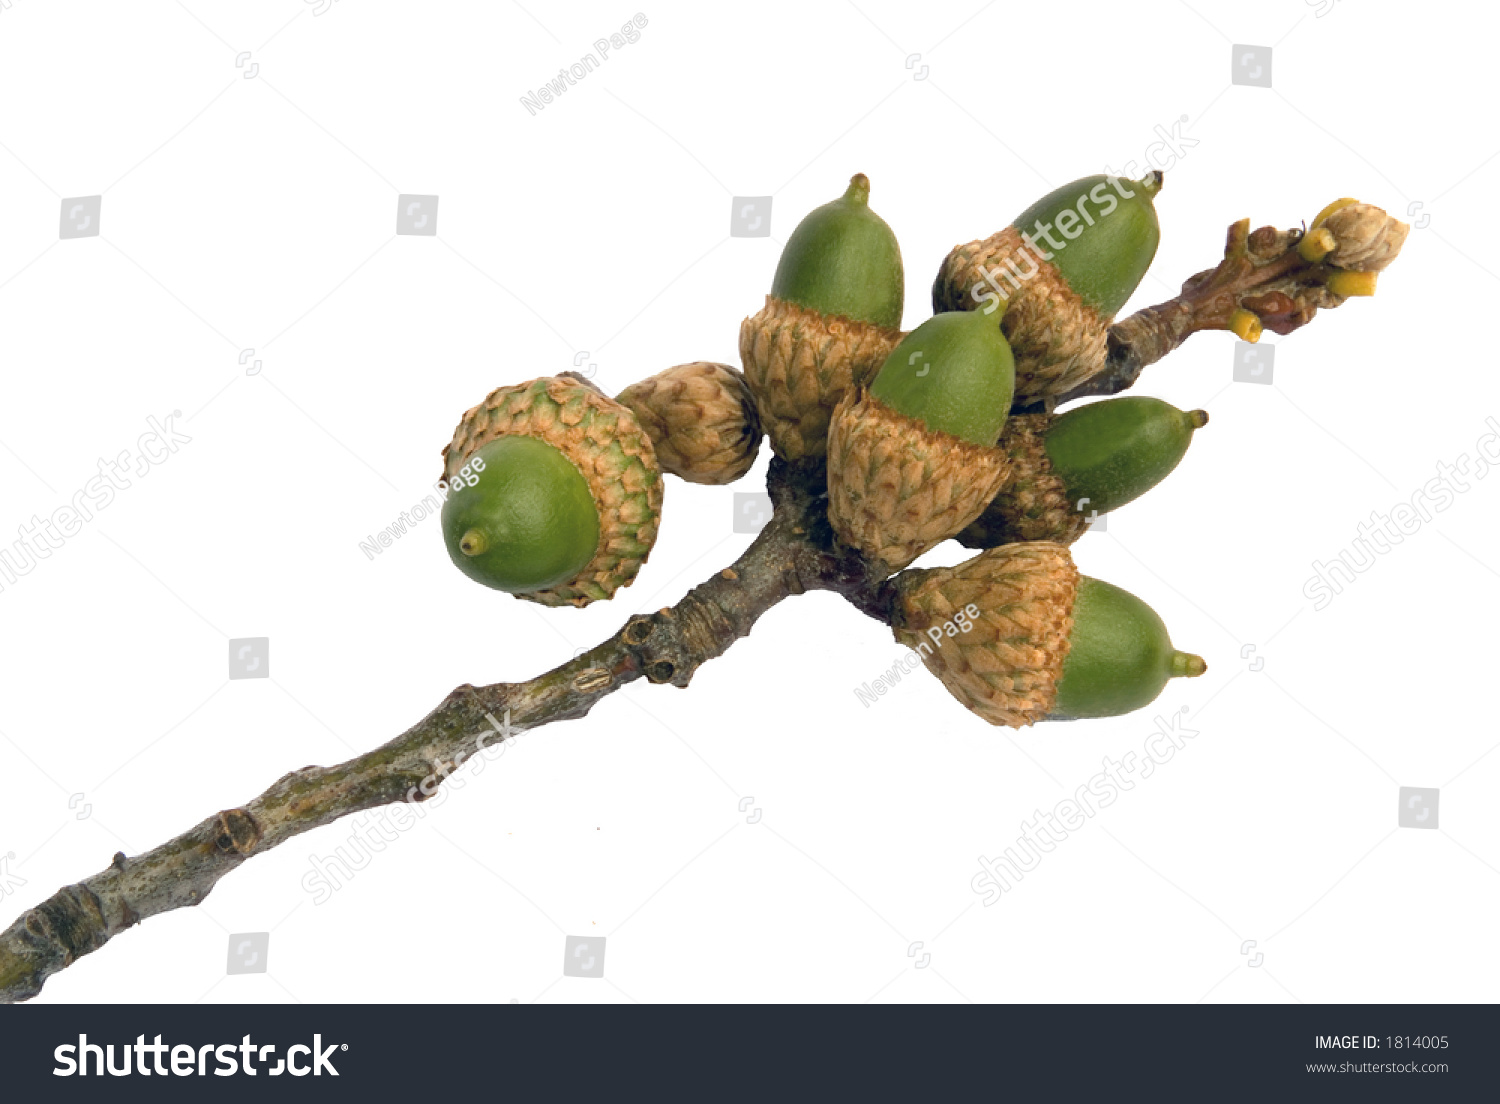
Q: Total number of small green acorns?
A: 6